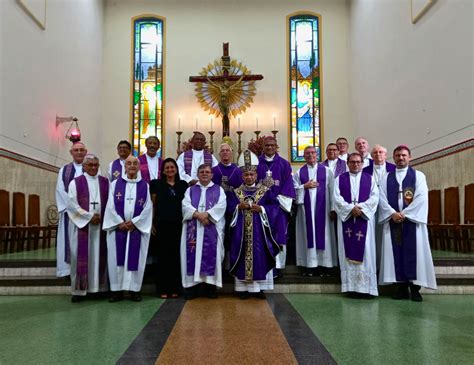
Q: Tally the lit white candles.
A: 6